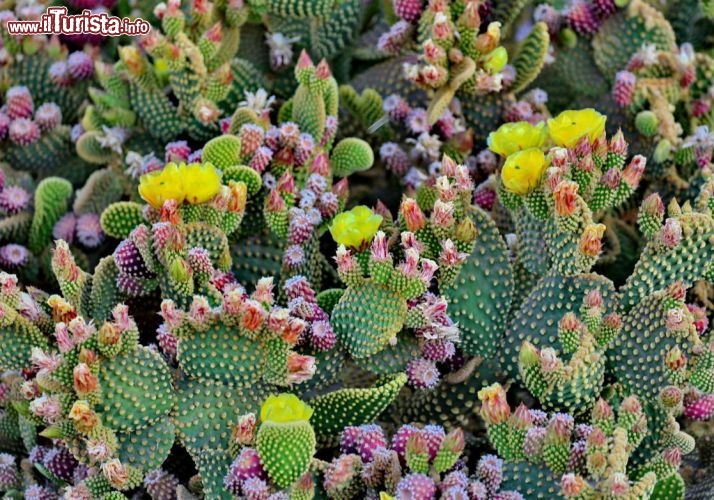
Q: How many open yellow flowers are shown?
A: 7